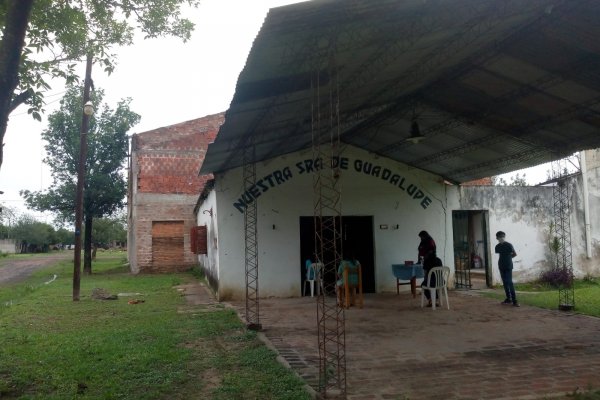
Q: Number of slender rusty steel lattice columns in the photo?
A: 3